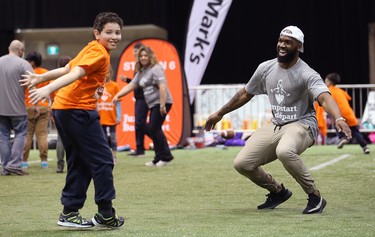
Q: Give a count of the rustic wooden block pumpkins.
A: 0